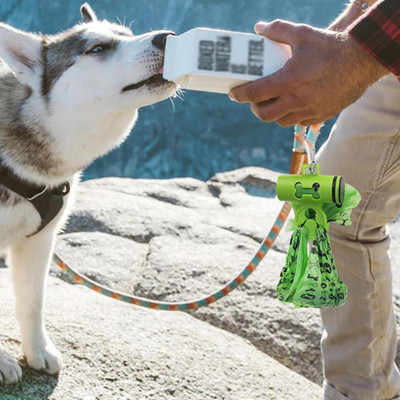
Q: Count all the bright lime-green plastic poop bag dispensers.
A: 1